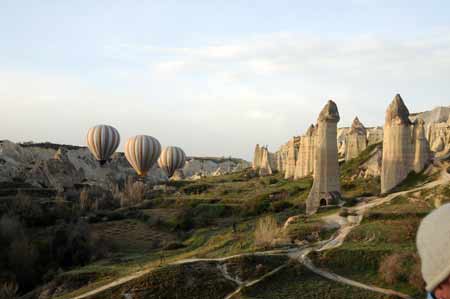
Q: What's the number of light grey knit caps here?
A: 1